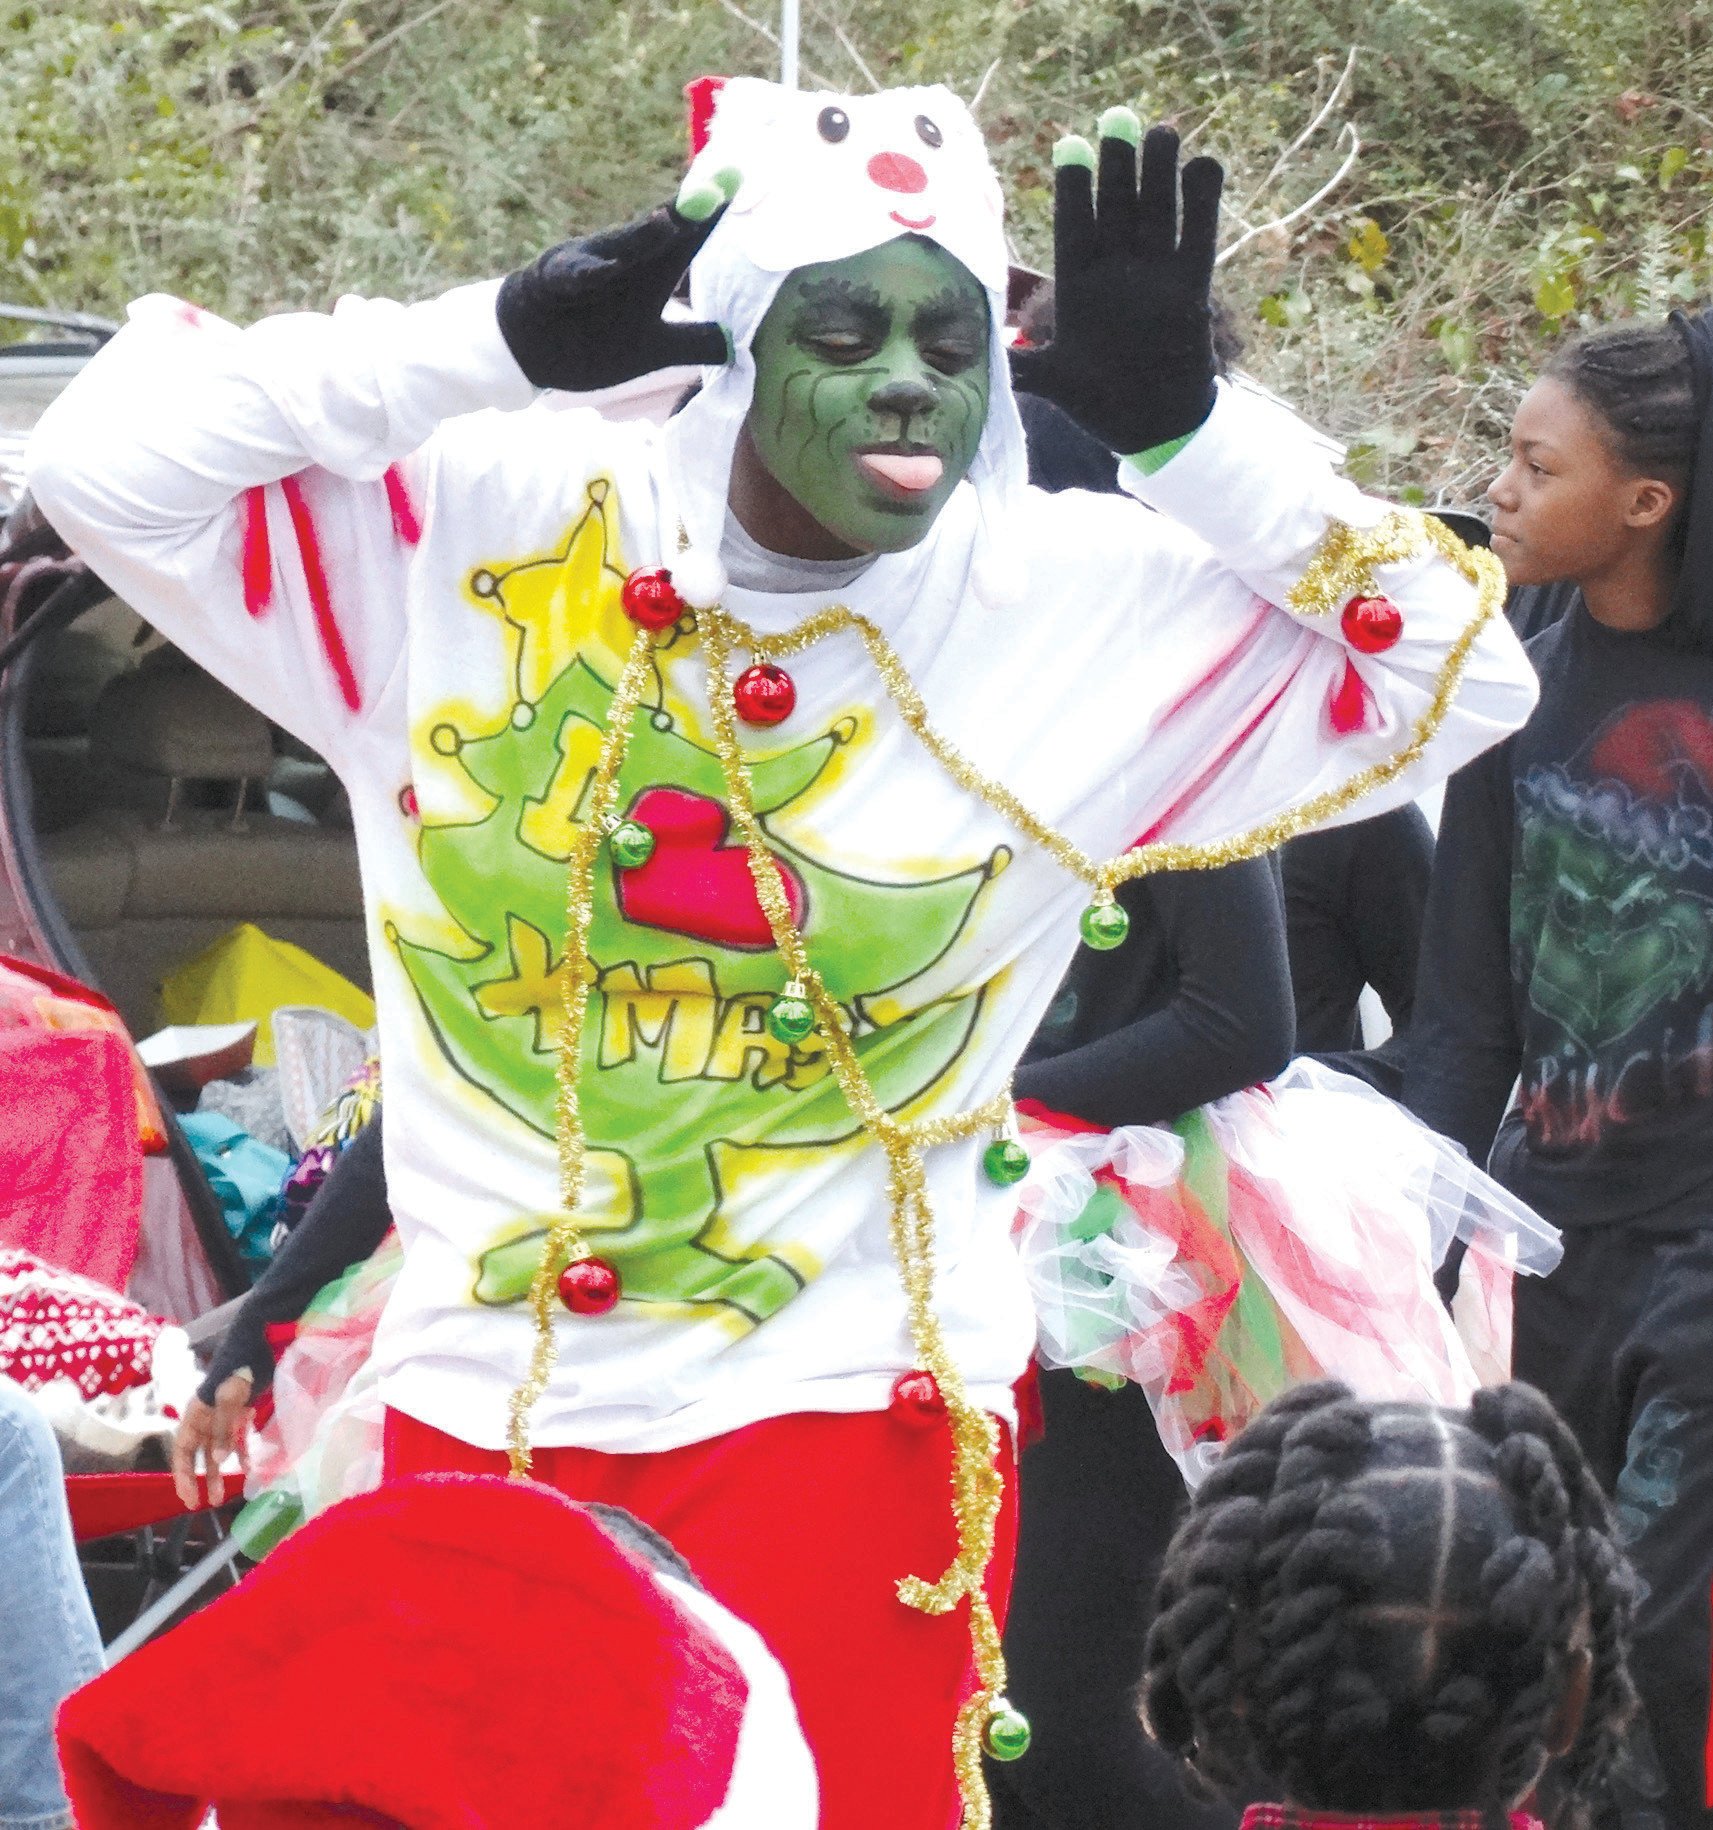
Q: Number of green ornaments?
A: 5